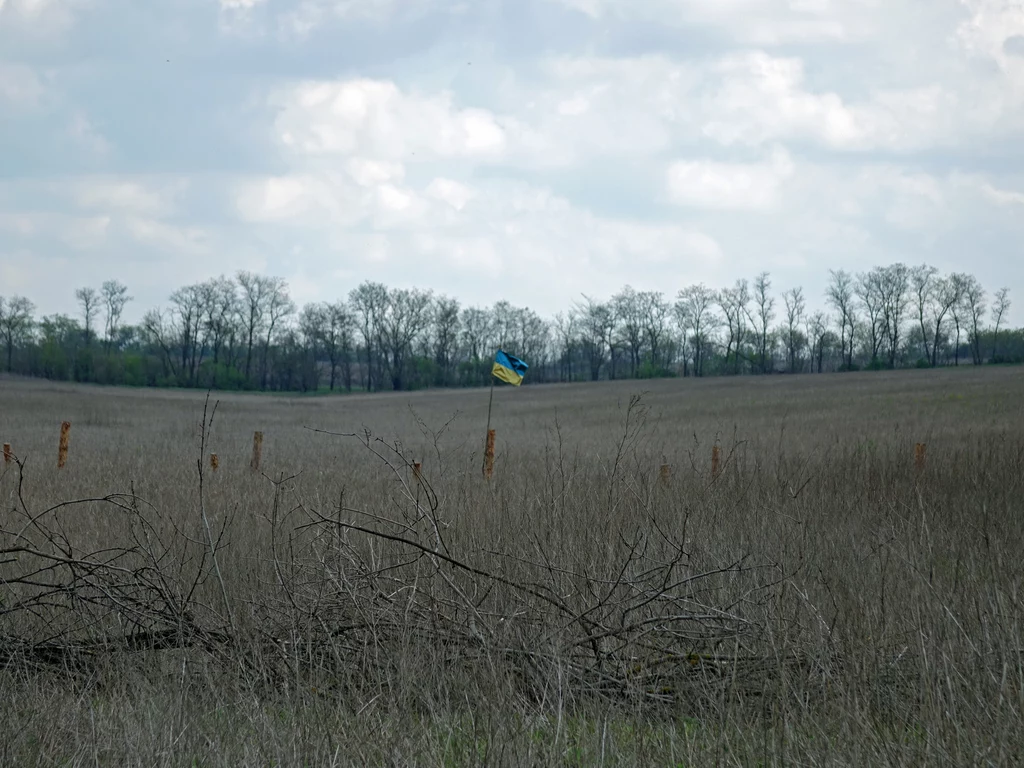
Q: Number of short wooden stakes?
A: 9